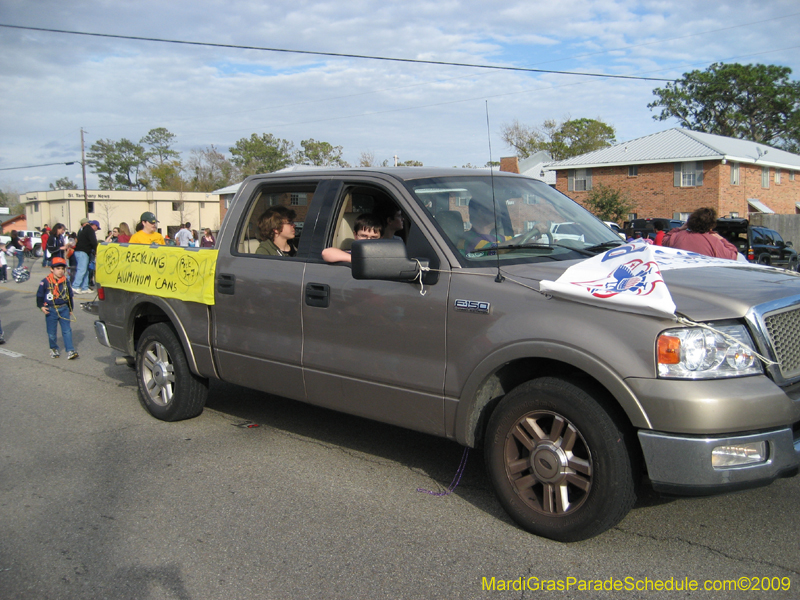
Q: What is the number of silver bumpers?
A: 2